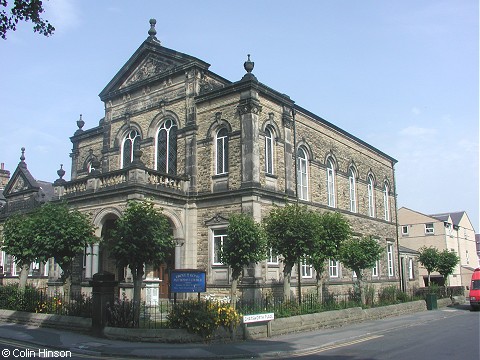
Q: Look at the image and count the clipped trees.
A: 9